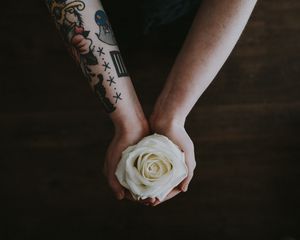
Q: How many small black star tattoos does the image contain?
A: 4